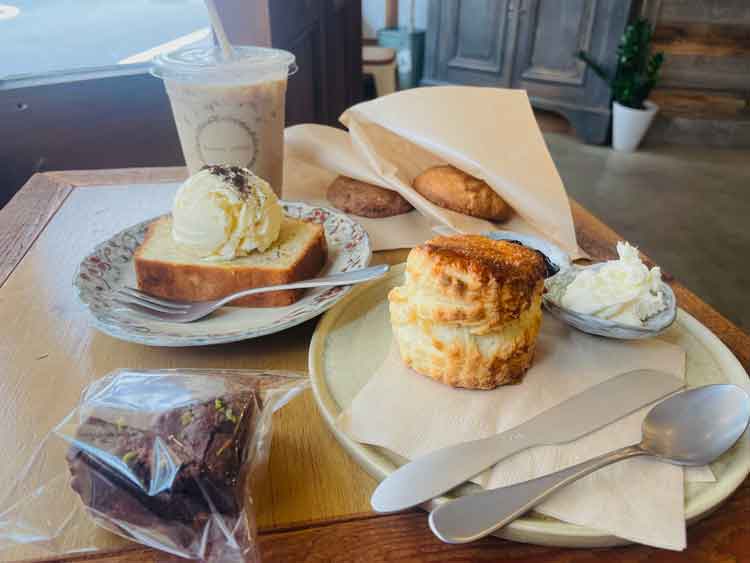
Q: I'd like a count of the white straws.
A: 1